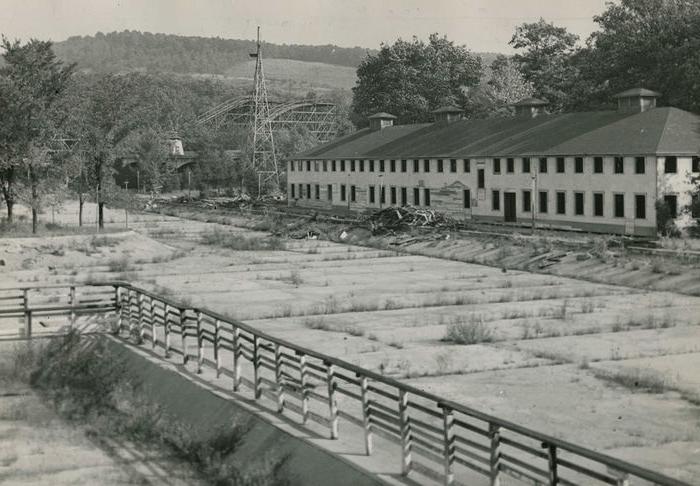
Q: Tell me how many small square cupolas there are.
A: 4